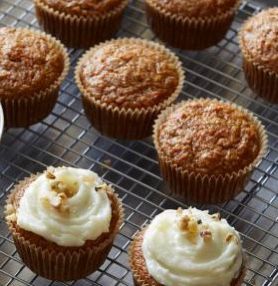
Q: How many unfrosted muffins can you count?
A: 6